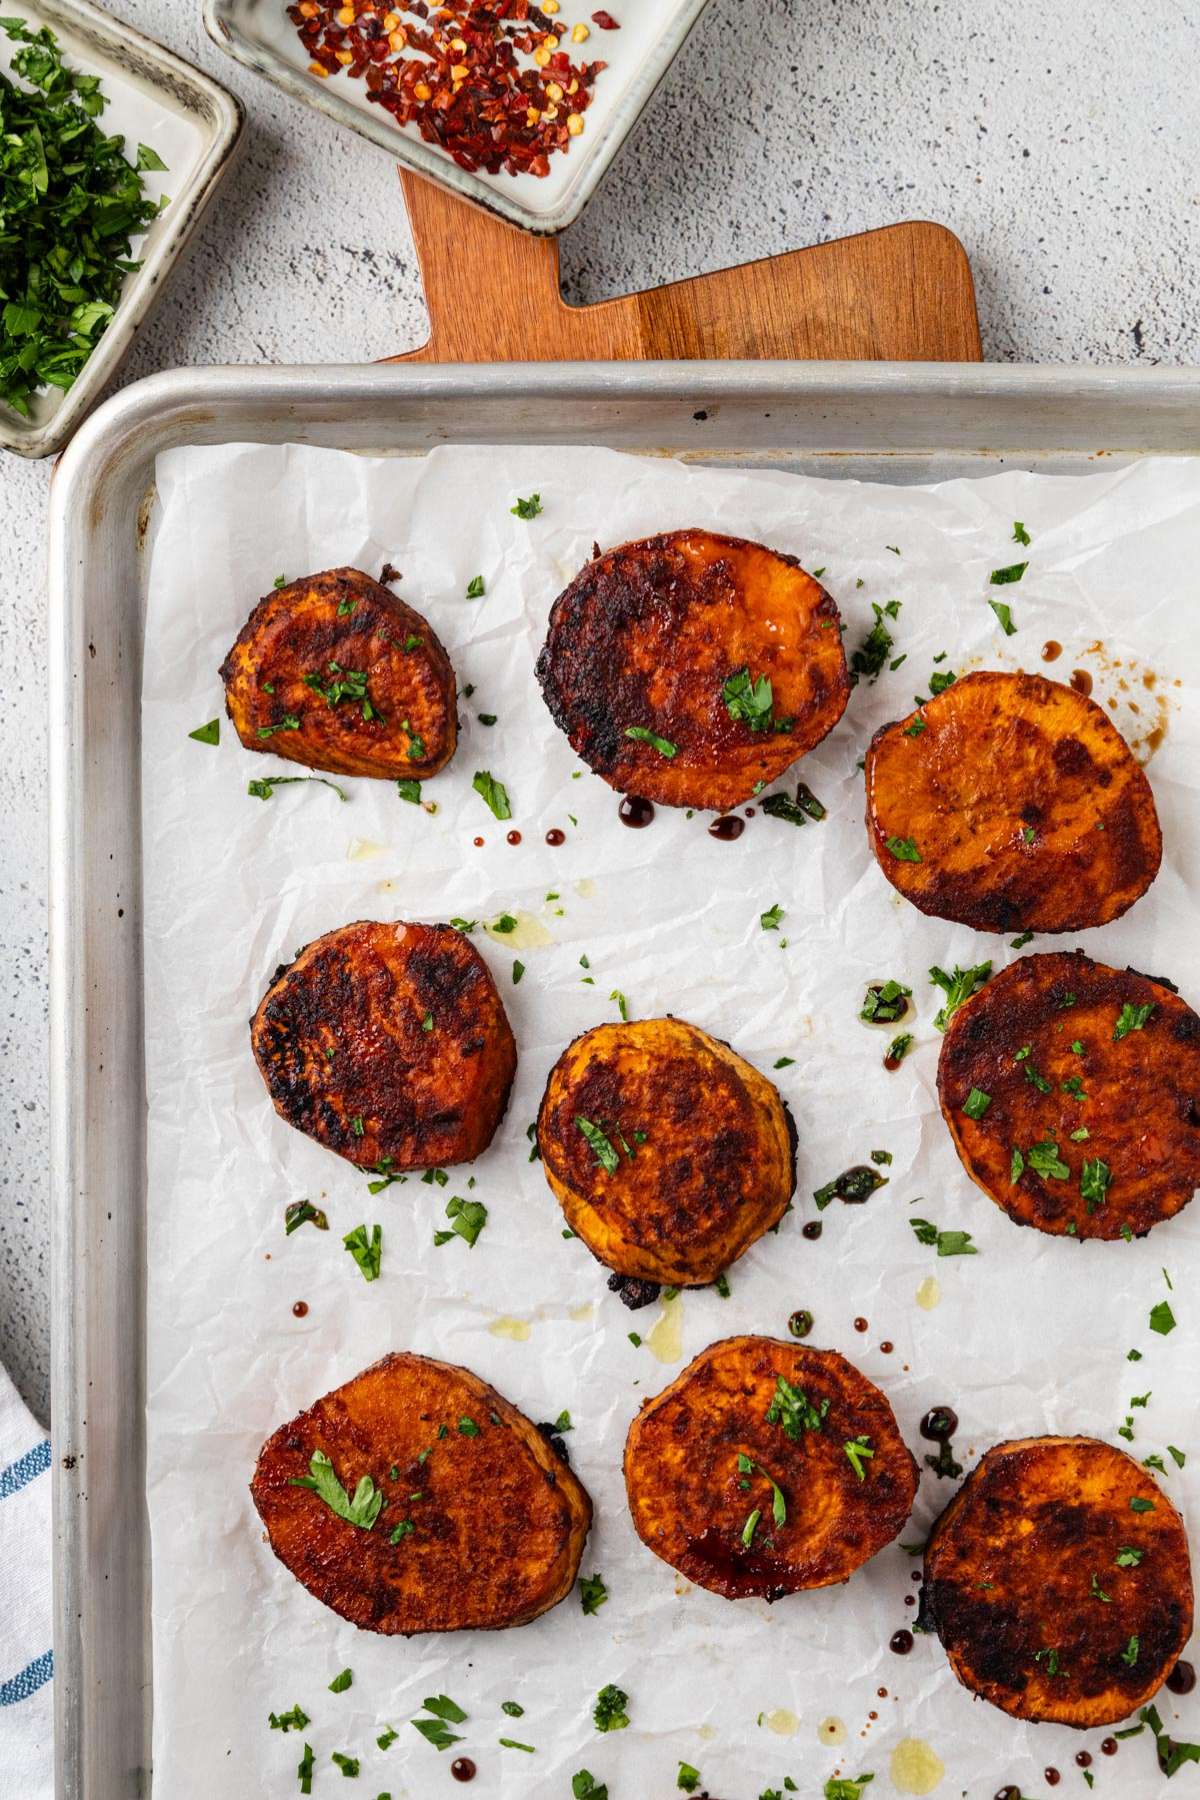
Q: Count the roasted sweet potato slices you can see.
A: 9